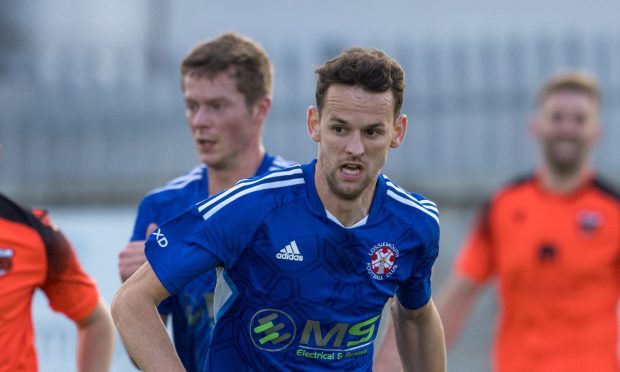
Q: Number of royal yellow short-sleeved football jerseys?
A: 0